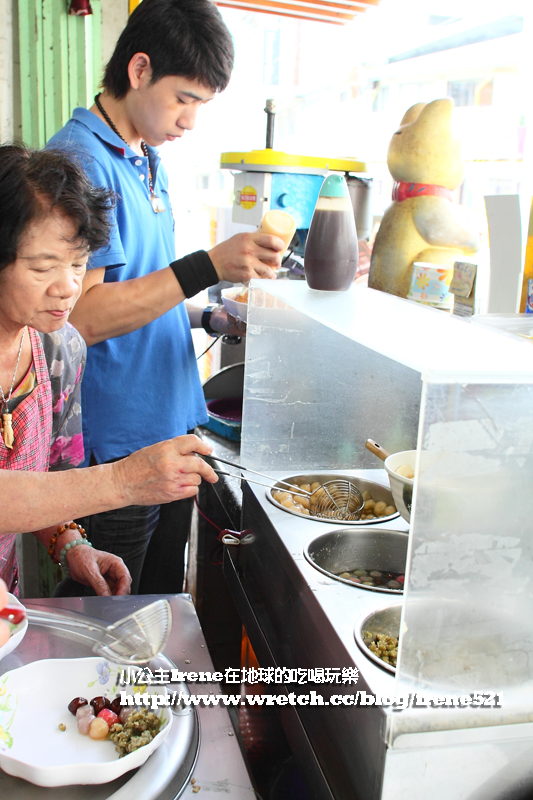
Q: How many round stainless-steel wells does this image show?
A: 3